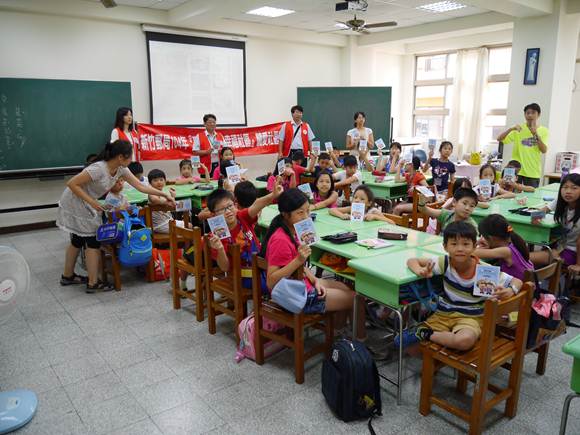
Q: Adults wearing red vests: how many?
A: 3